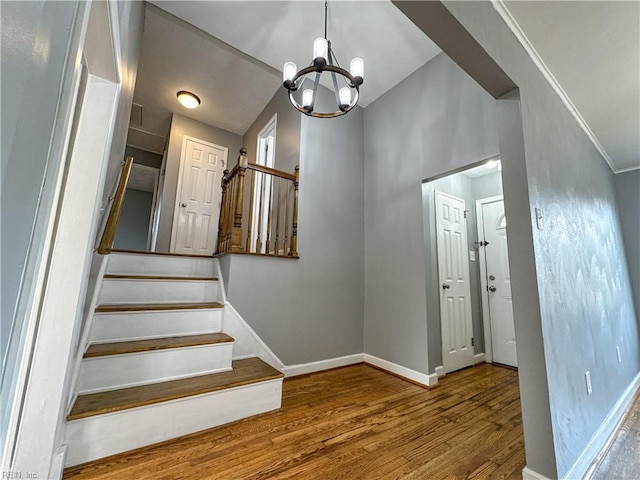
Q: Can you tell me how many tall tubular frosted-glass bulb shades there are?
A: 5